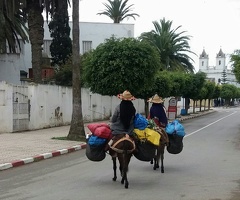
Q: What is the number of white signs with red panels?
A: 1